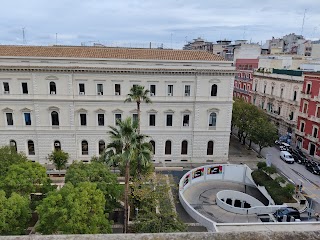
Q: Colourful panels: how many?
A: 3